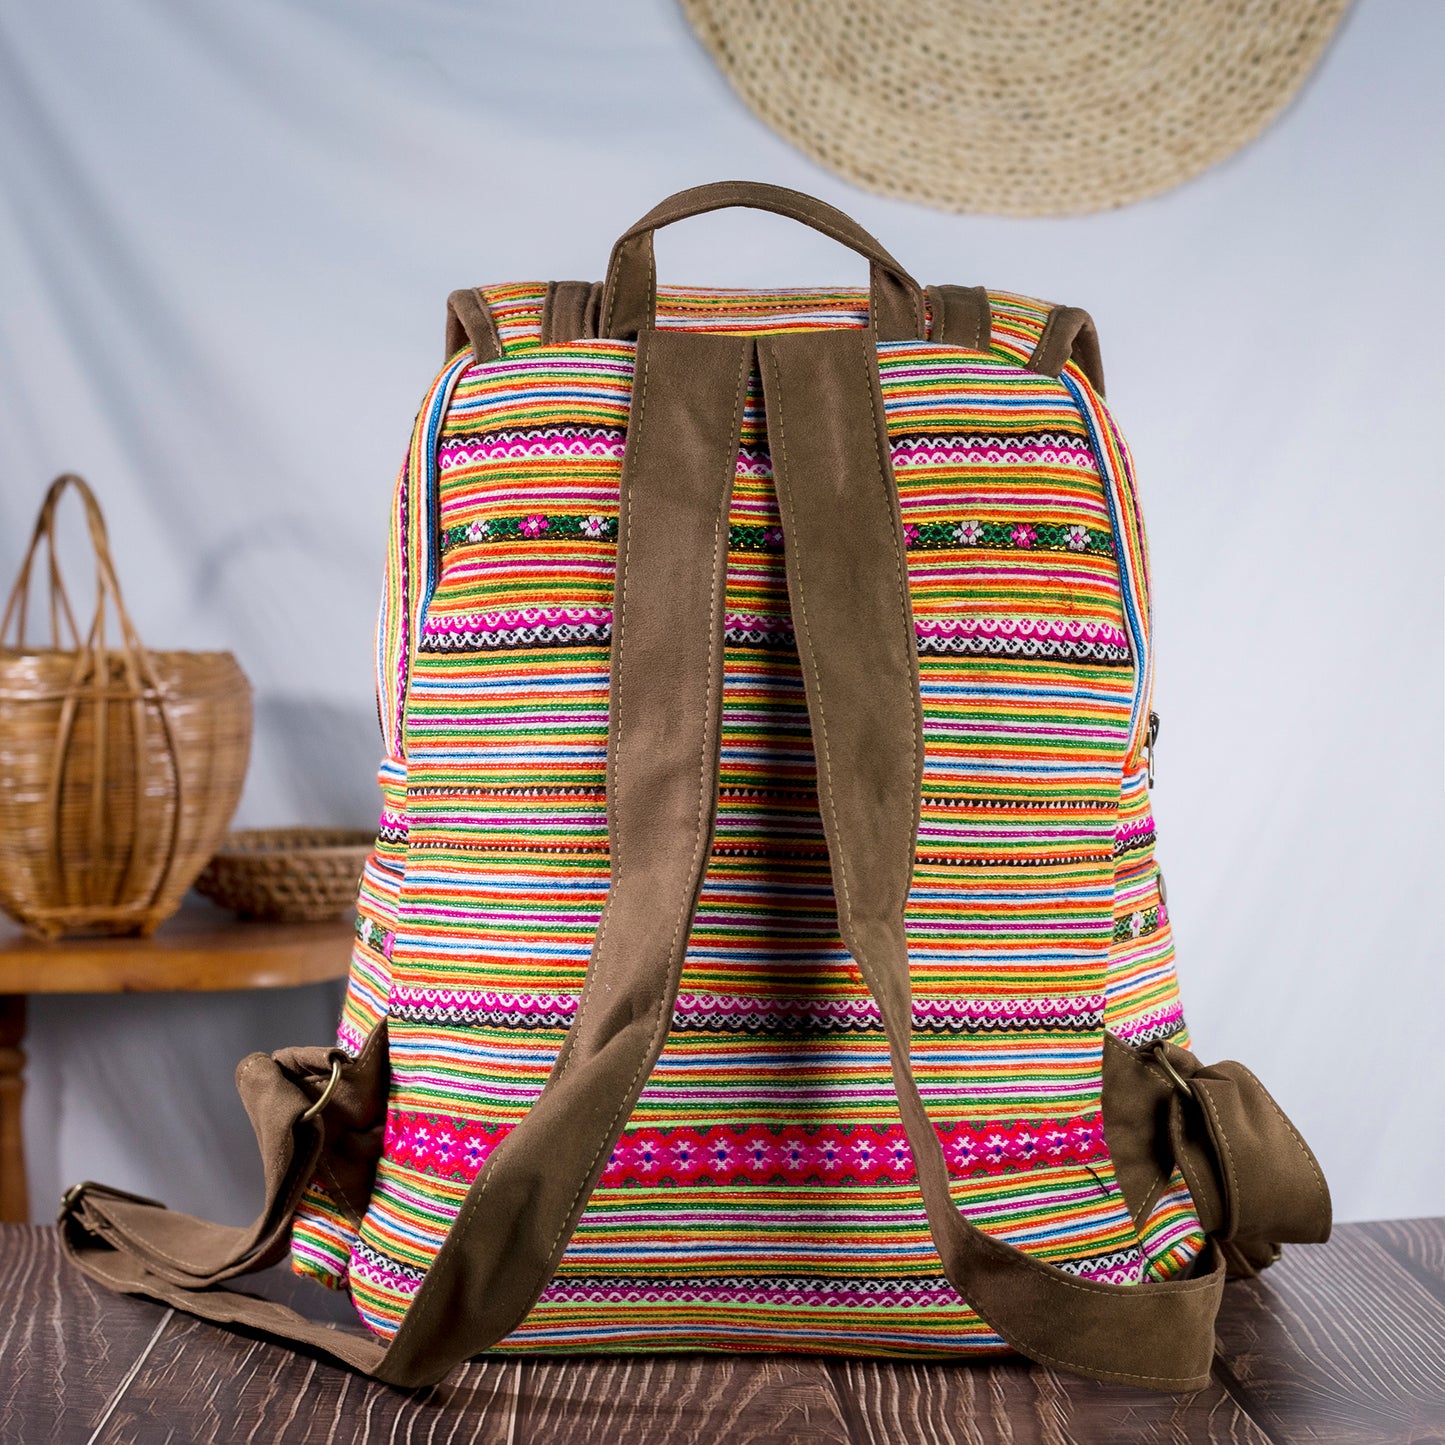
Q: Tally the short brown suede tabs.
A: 4